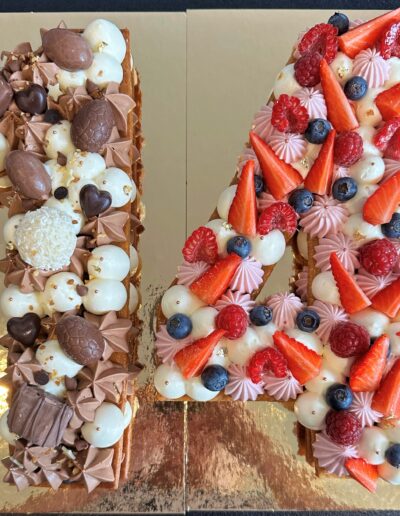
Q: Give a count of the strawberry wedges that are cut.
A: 15